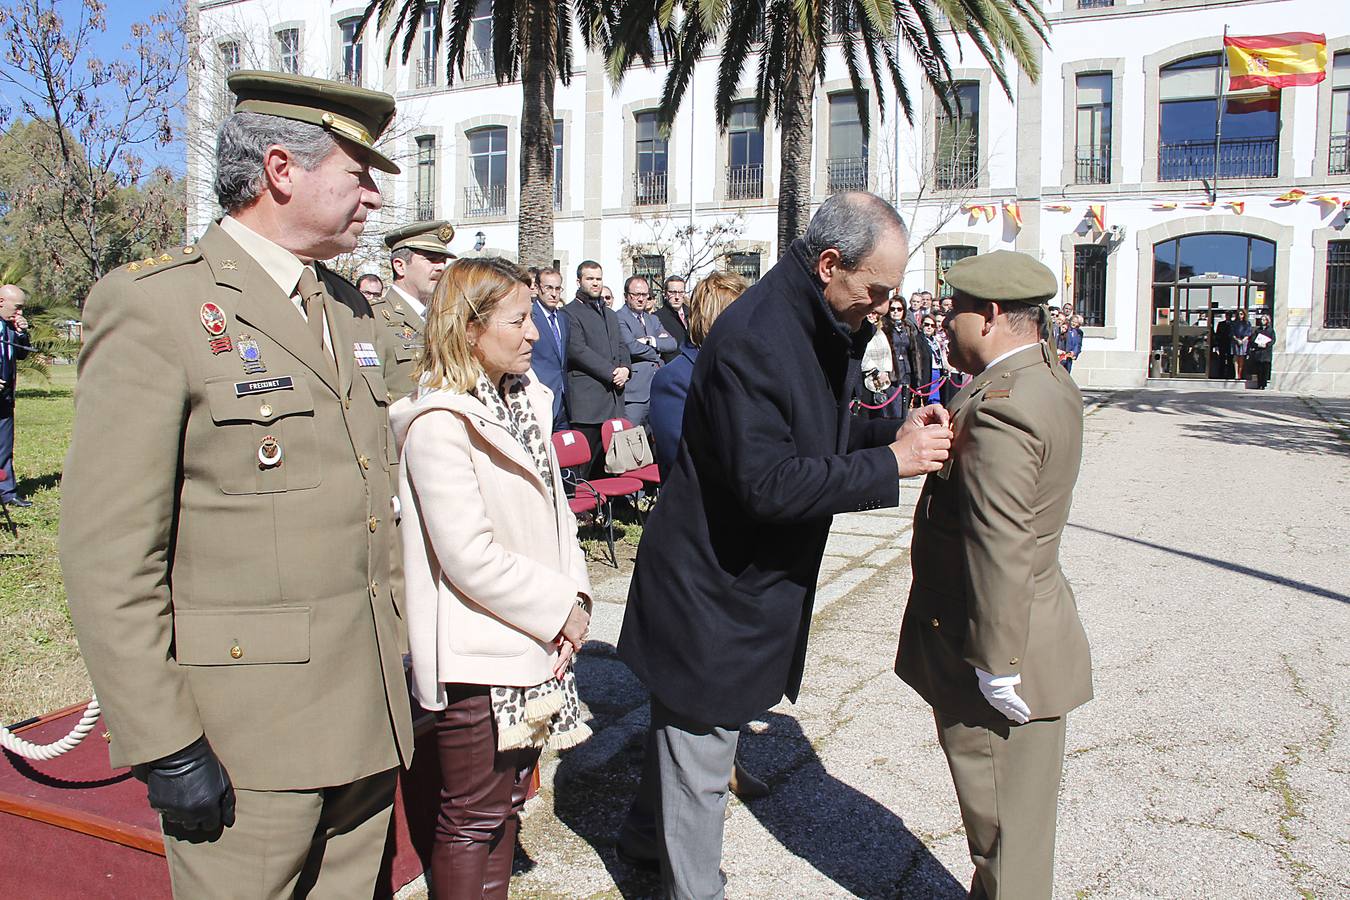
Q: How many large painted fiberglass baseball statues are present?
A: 0